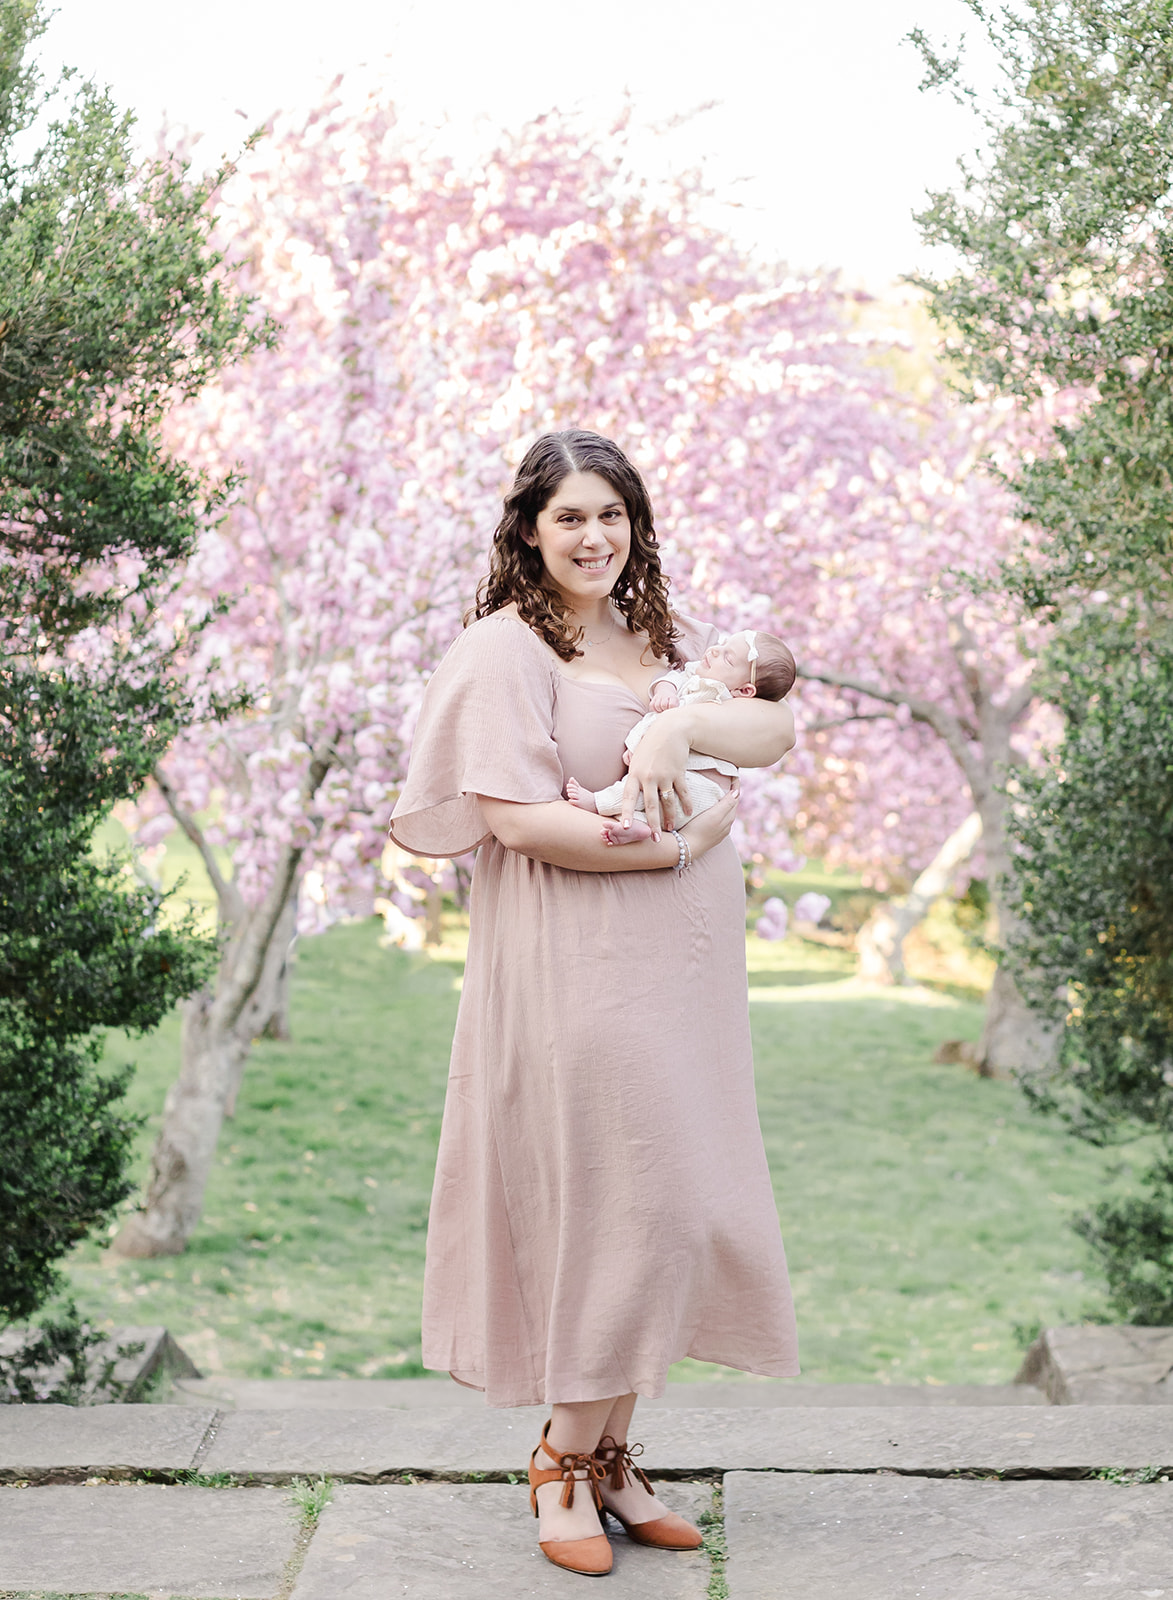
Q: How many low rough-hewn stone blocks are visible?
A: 2